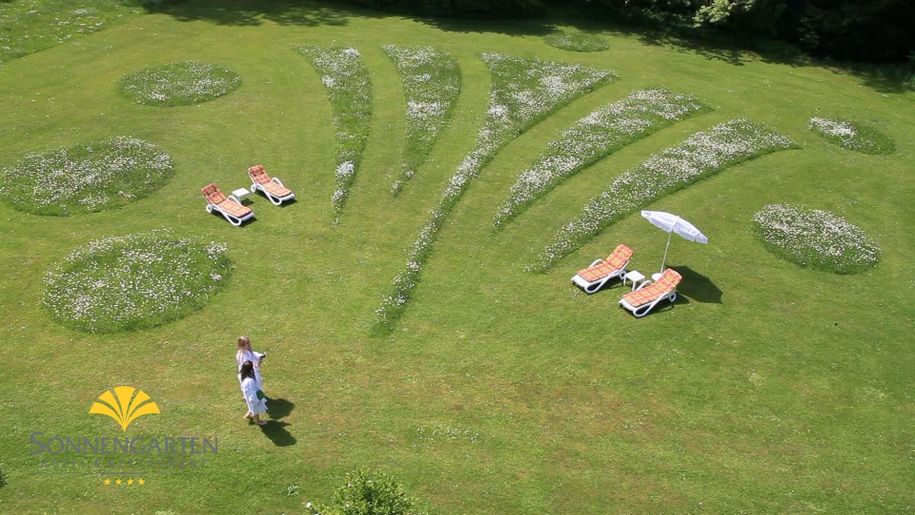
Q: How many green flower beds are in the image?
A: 11